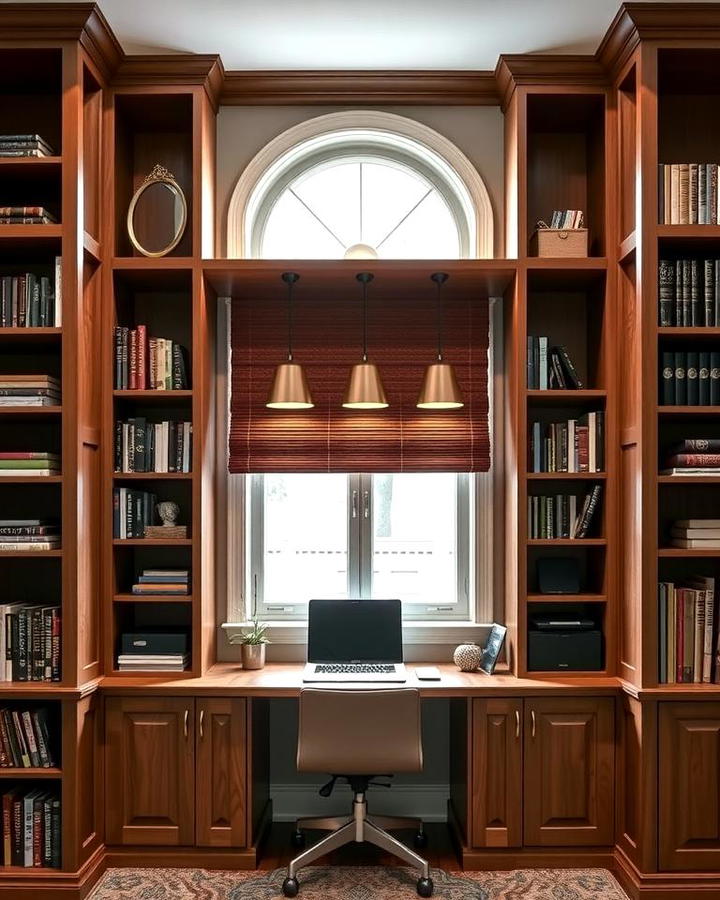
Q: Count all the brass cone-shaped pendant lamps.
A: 3